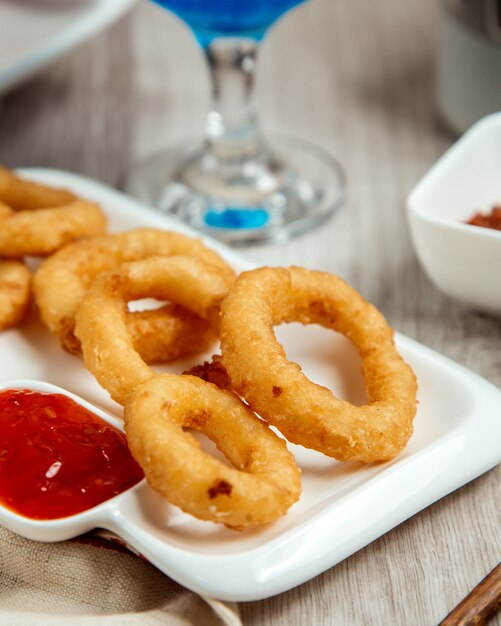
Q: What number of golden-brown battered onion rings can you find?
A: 6